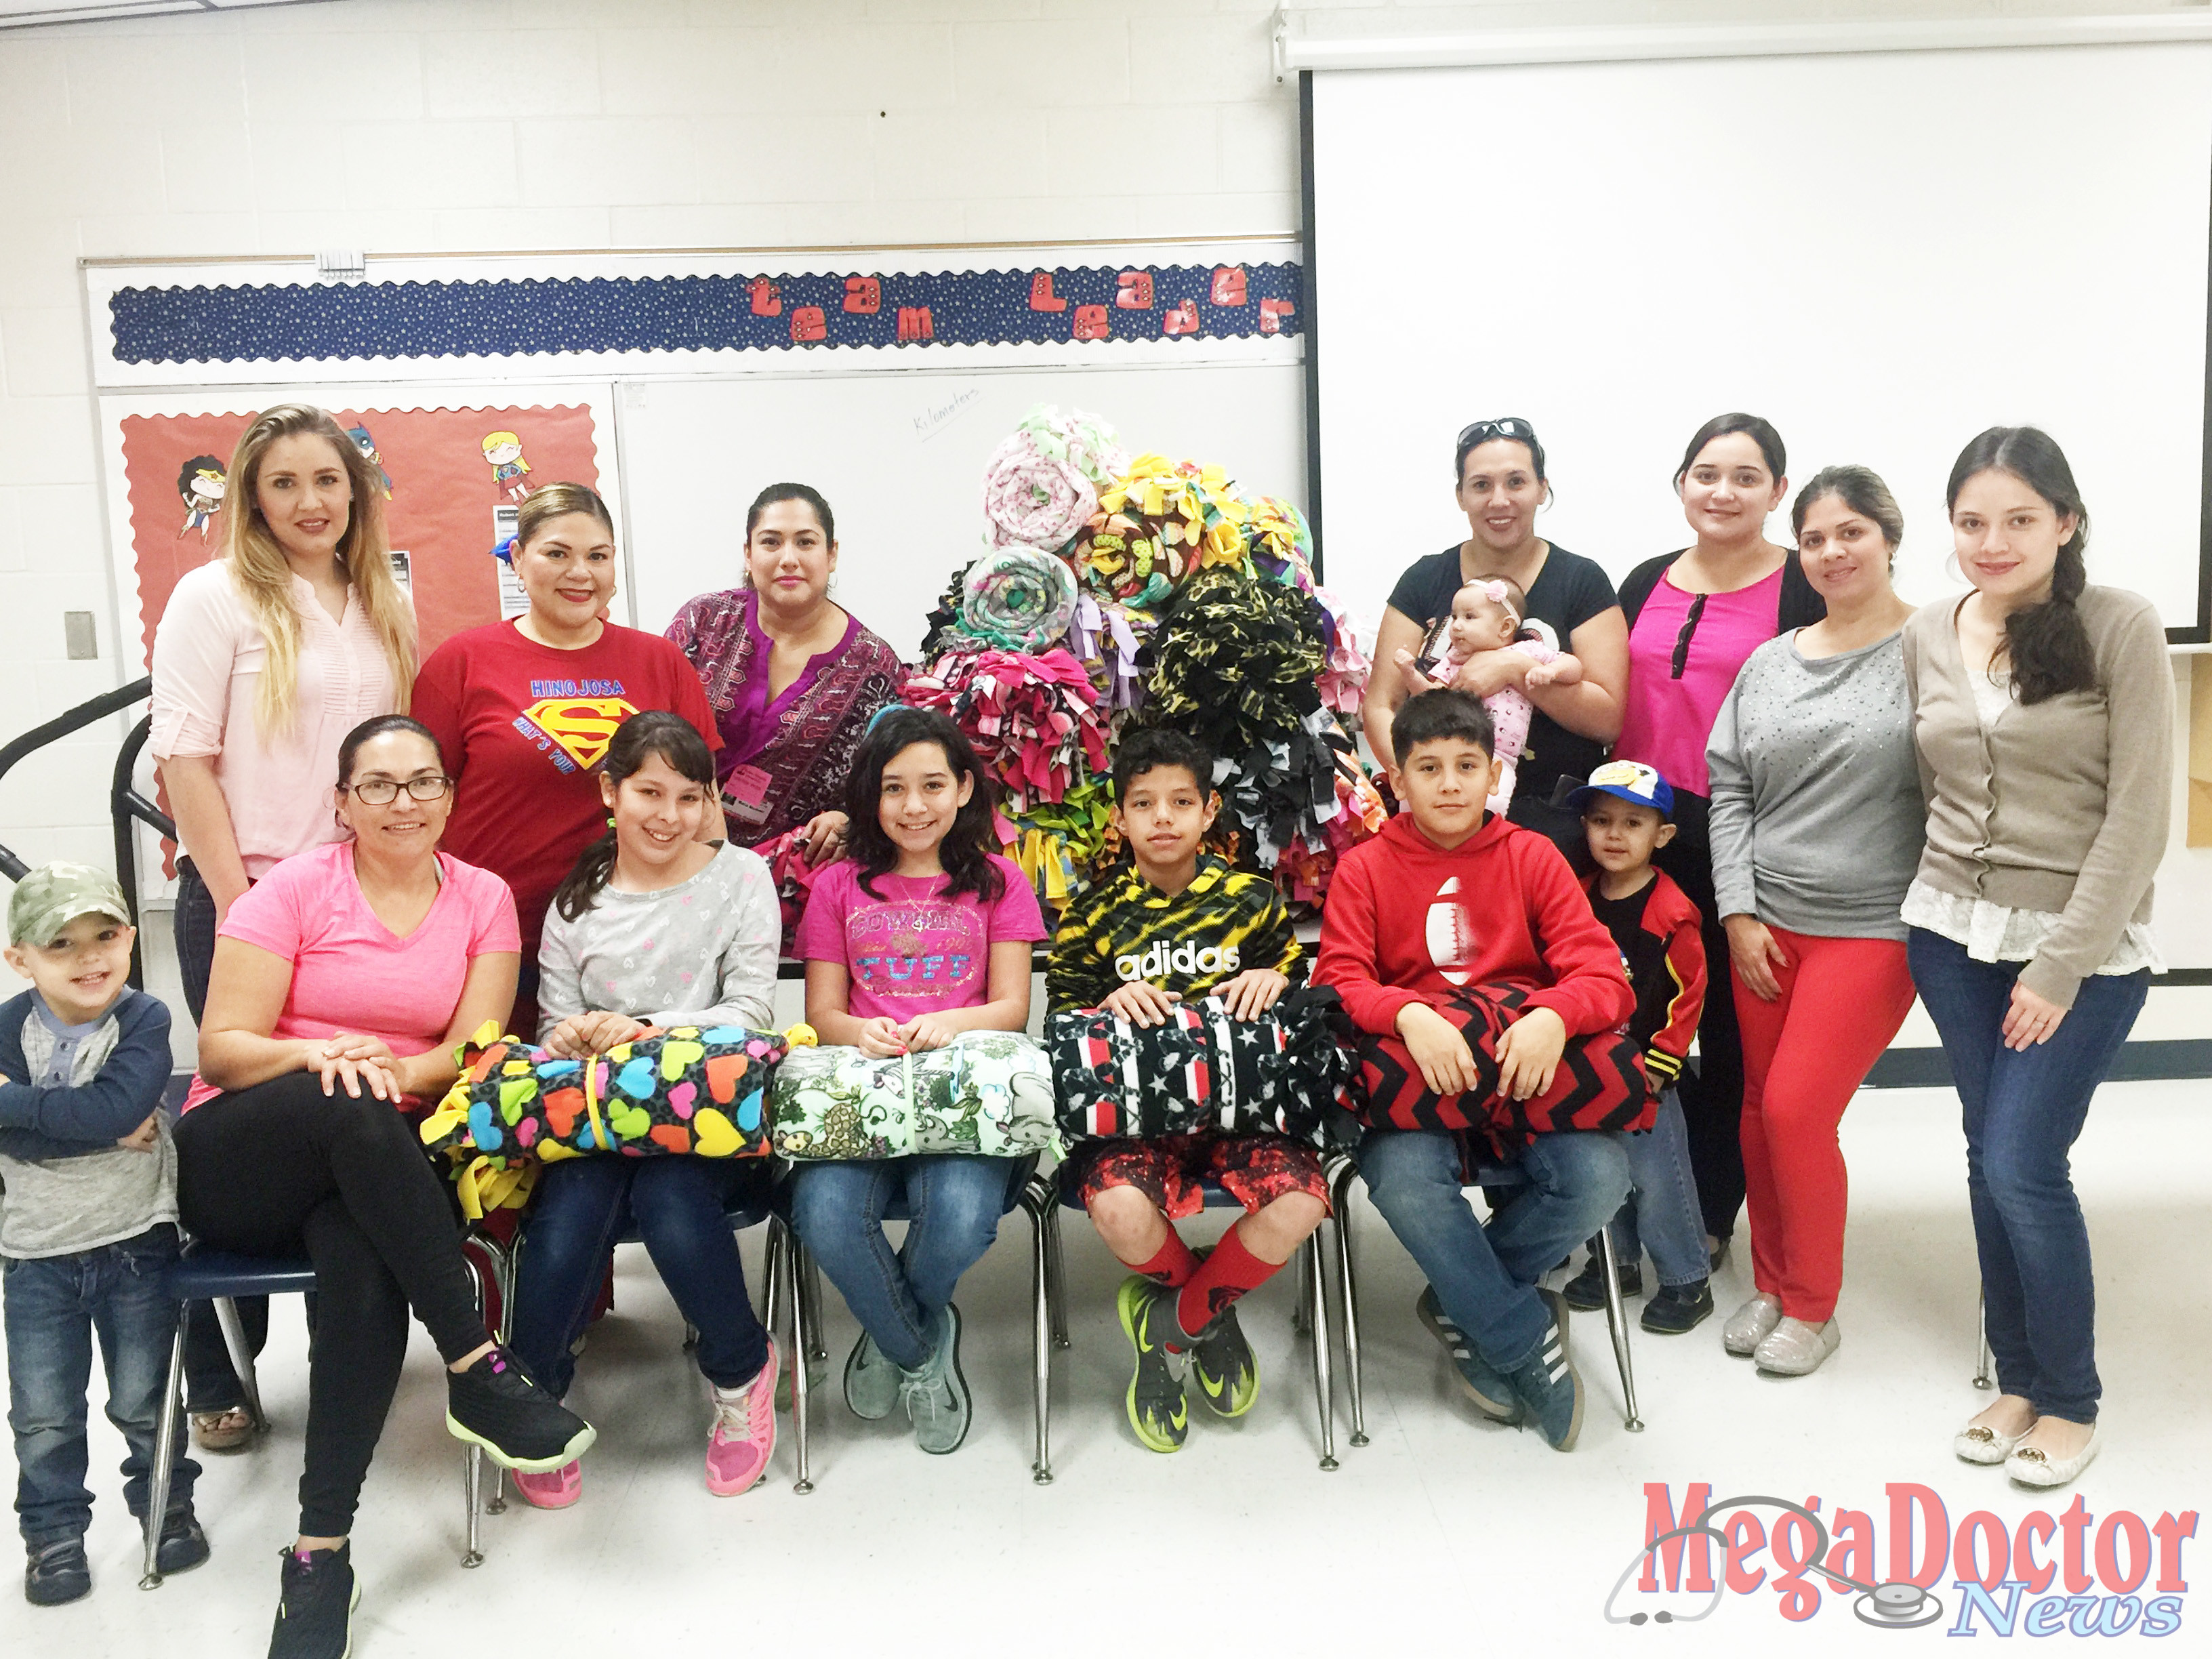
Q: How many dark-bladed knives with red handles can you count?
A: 0